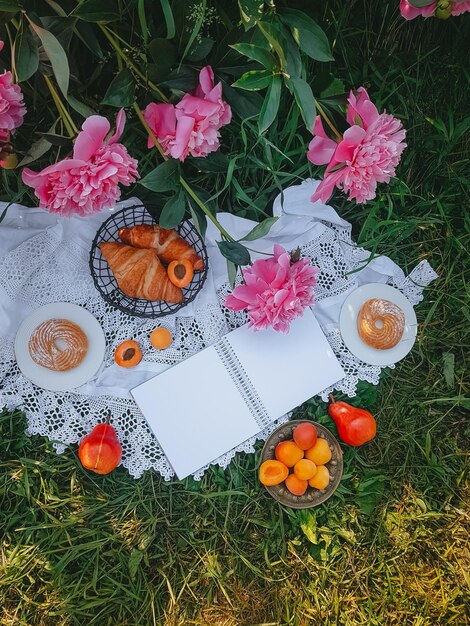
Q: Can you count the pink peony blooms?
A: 6